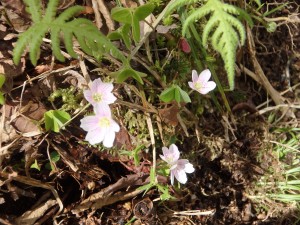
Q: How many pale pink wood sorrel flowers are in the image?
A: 5